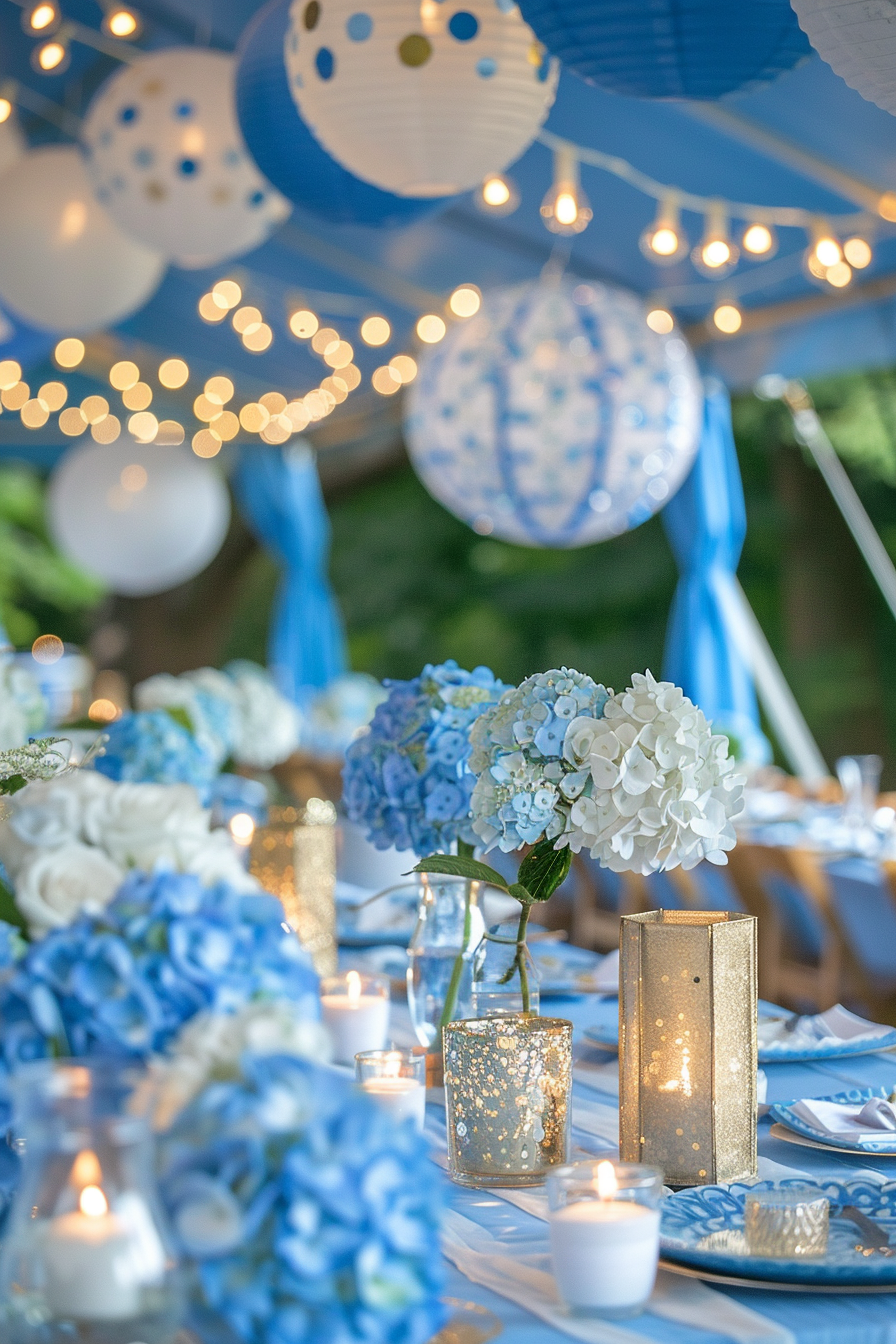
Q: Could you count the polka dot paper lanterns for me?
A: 2